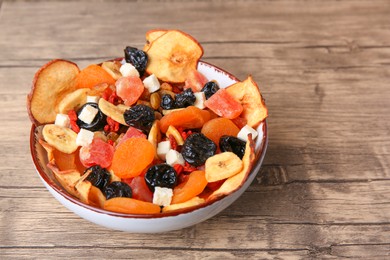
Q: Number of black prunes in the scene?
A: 11